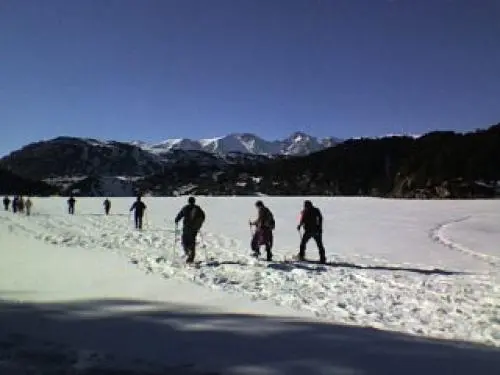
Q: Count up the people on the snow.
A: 10